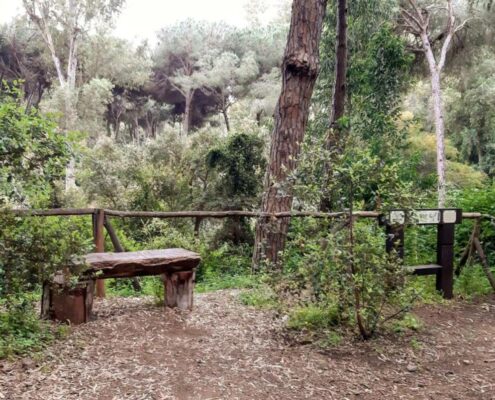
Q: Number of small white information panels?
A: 3